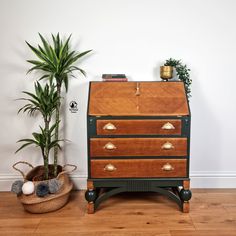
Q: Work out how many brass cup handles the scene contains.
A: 6